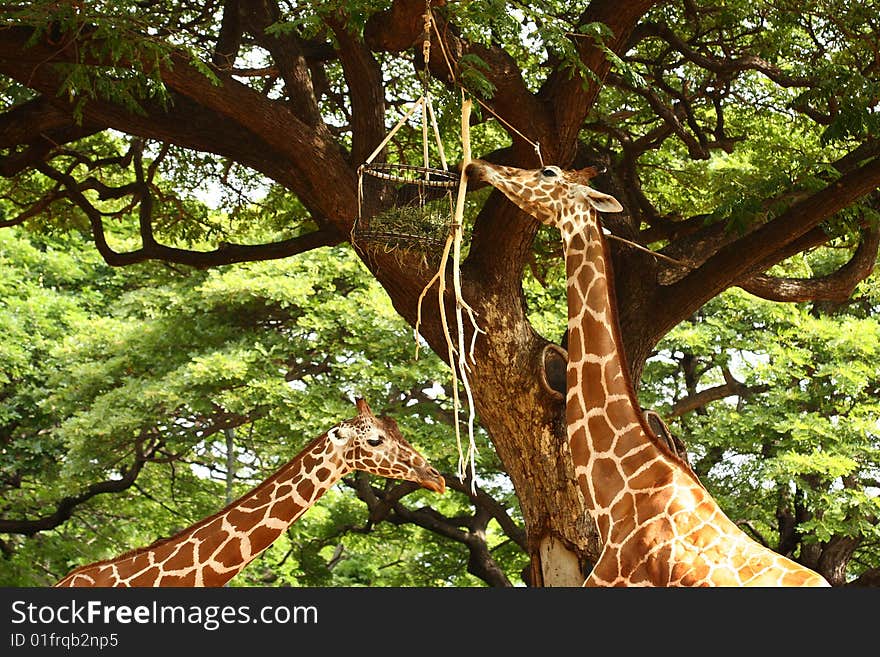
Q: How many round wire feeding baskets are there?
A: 1